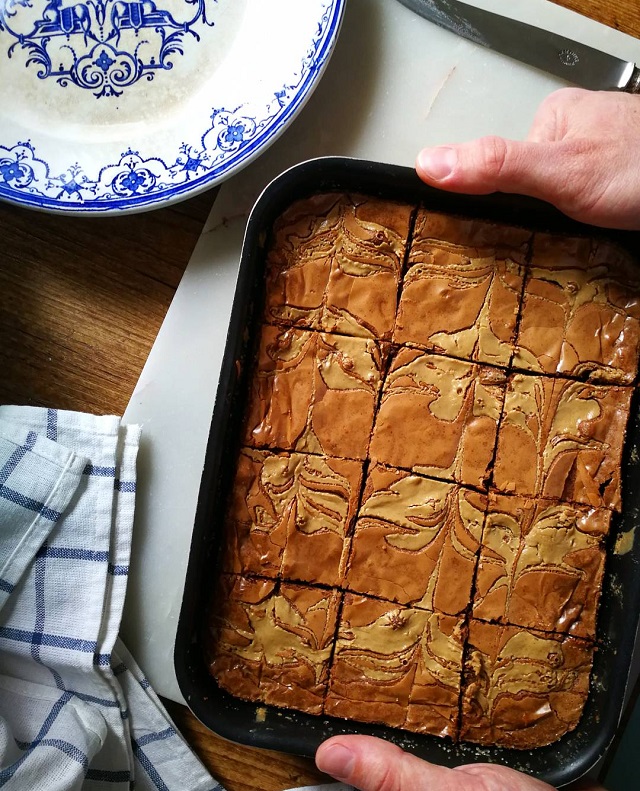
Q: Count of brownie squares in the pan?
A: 12